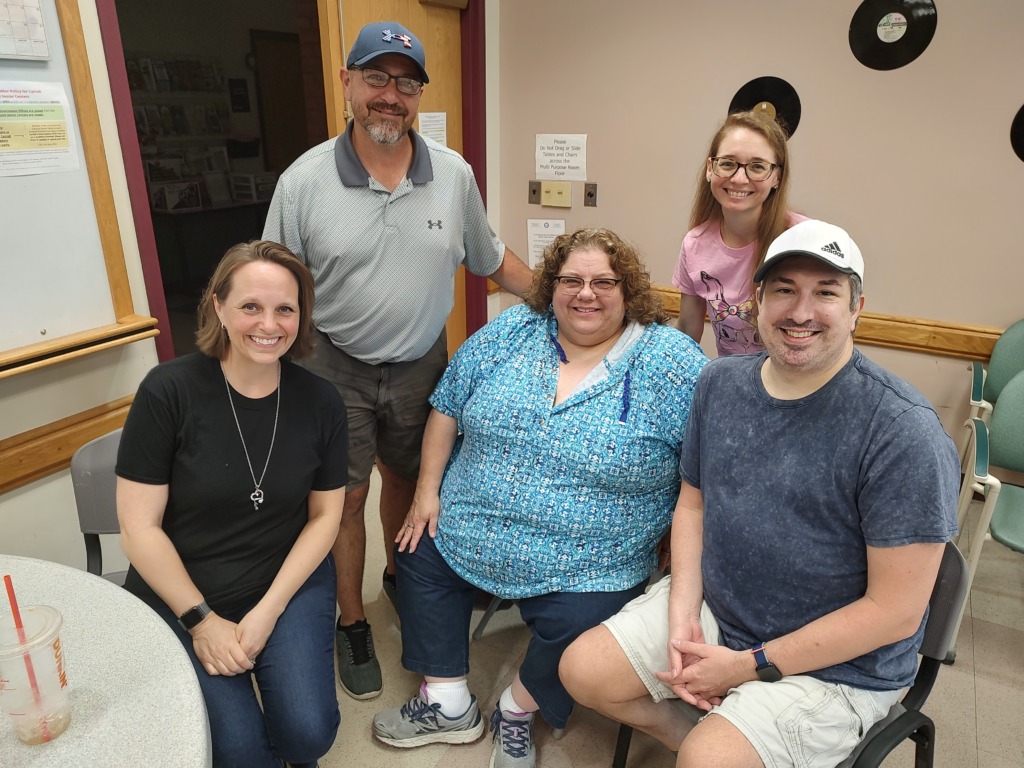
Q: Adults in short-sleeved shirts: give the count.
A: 5